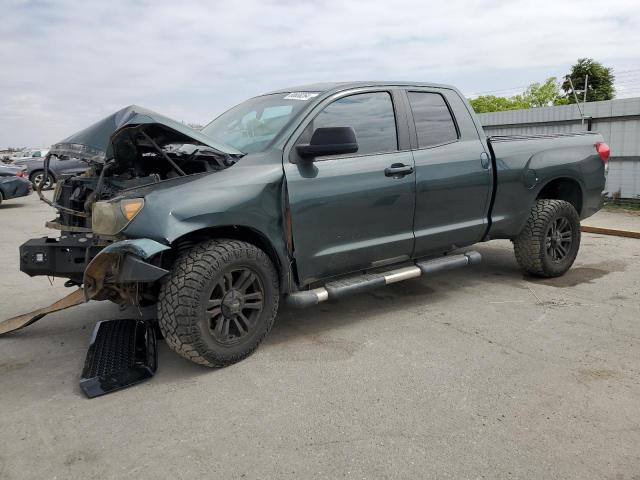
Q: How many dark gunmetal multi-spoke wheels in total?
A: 2